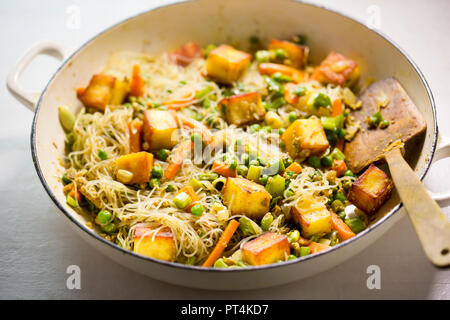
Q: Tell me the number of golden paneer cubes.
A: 14